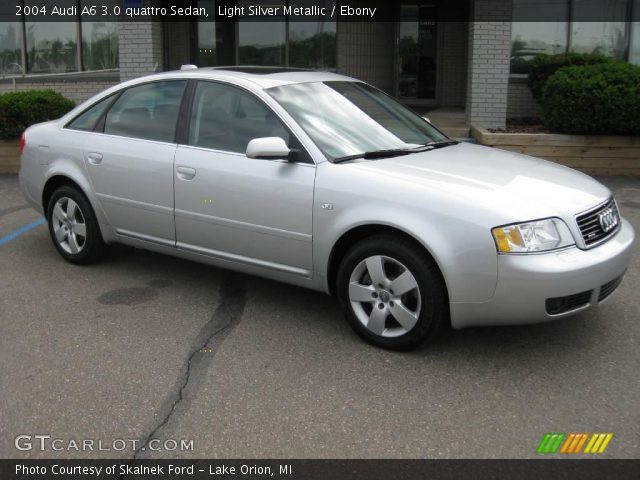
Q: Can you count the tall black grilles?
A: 1